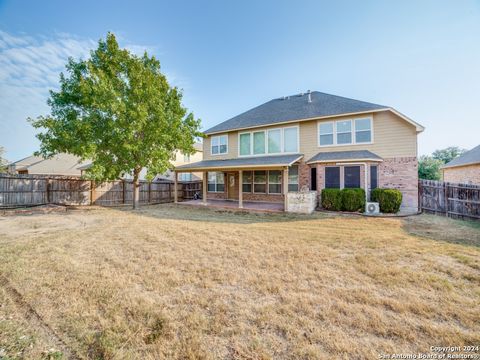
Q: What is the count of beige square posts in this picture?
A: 4